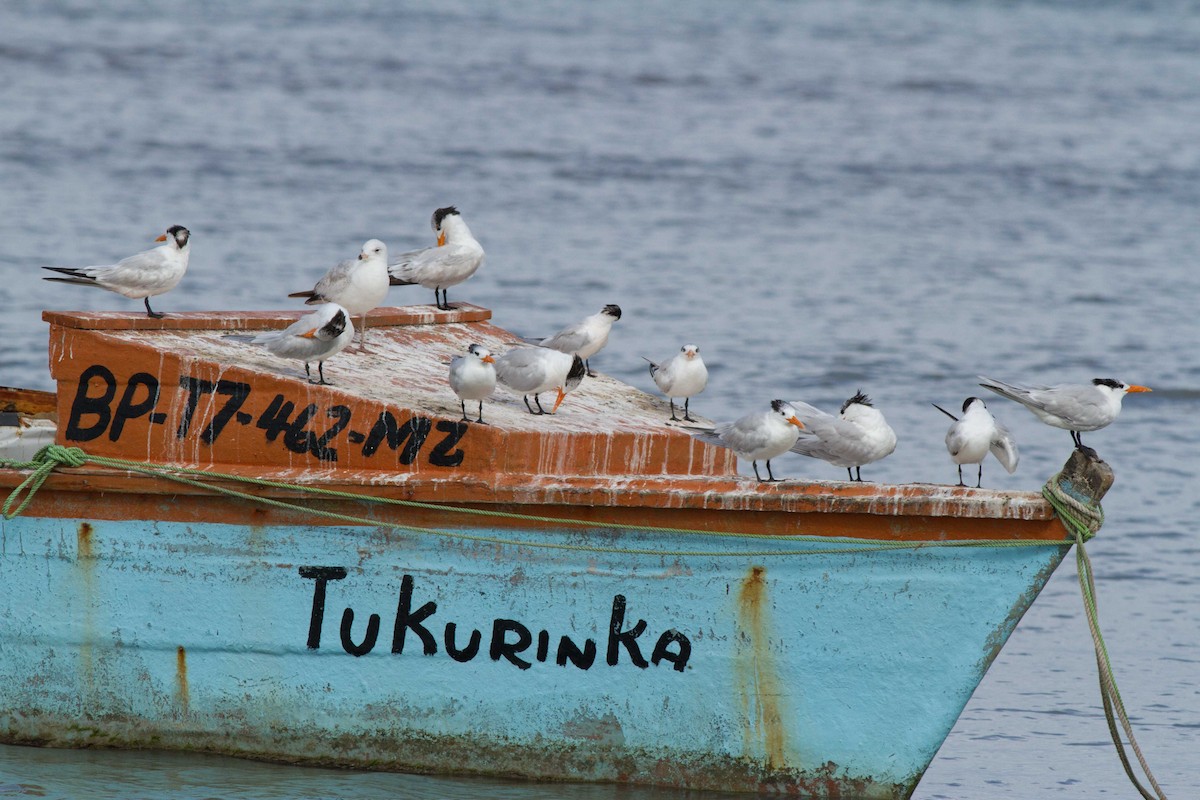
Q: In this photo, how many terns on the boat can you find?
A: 11